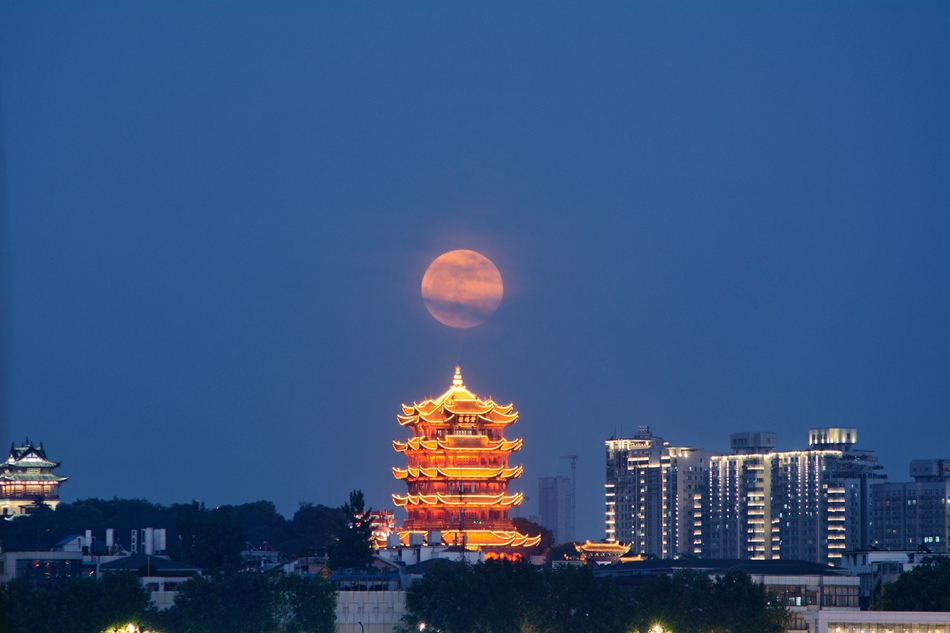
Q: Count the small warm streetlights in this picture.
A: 3